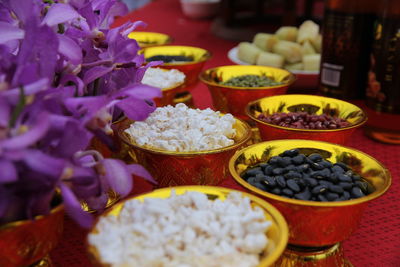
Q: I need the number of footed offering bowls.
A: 9